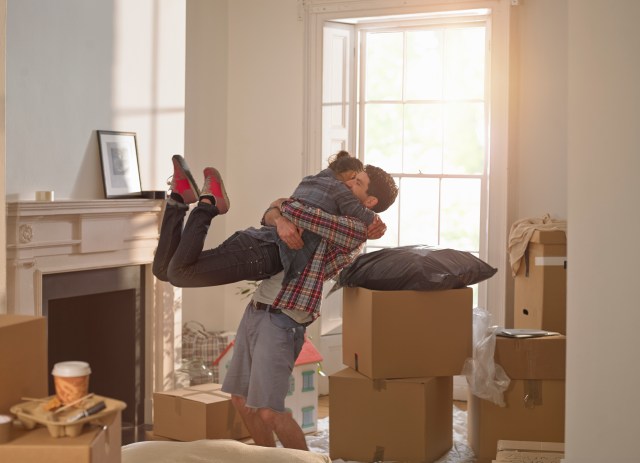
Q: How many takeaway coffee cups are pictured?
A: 1